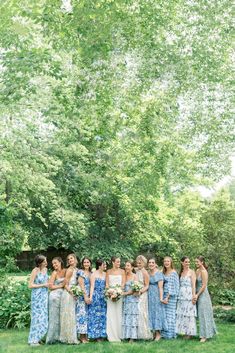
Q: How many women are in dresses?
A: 12